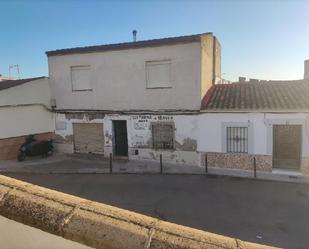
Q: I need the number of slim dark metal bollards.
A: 4